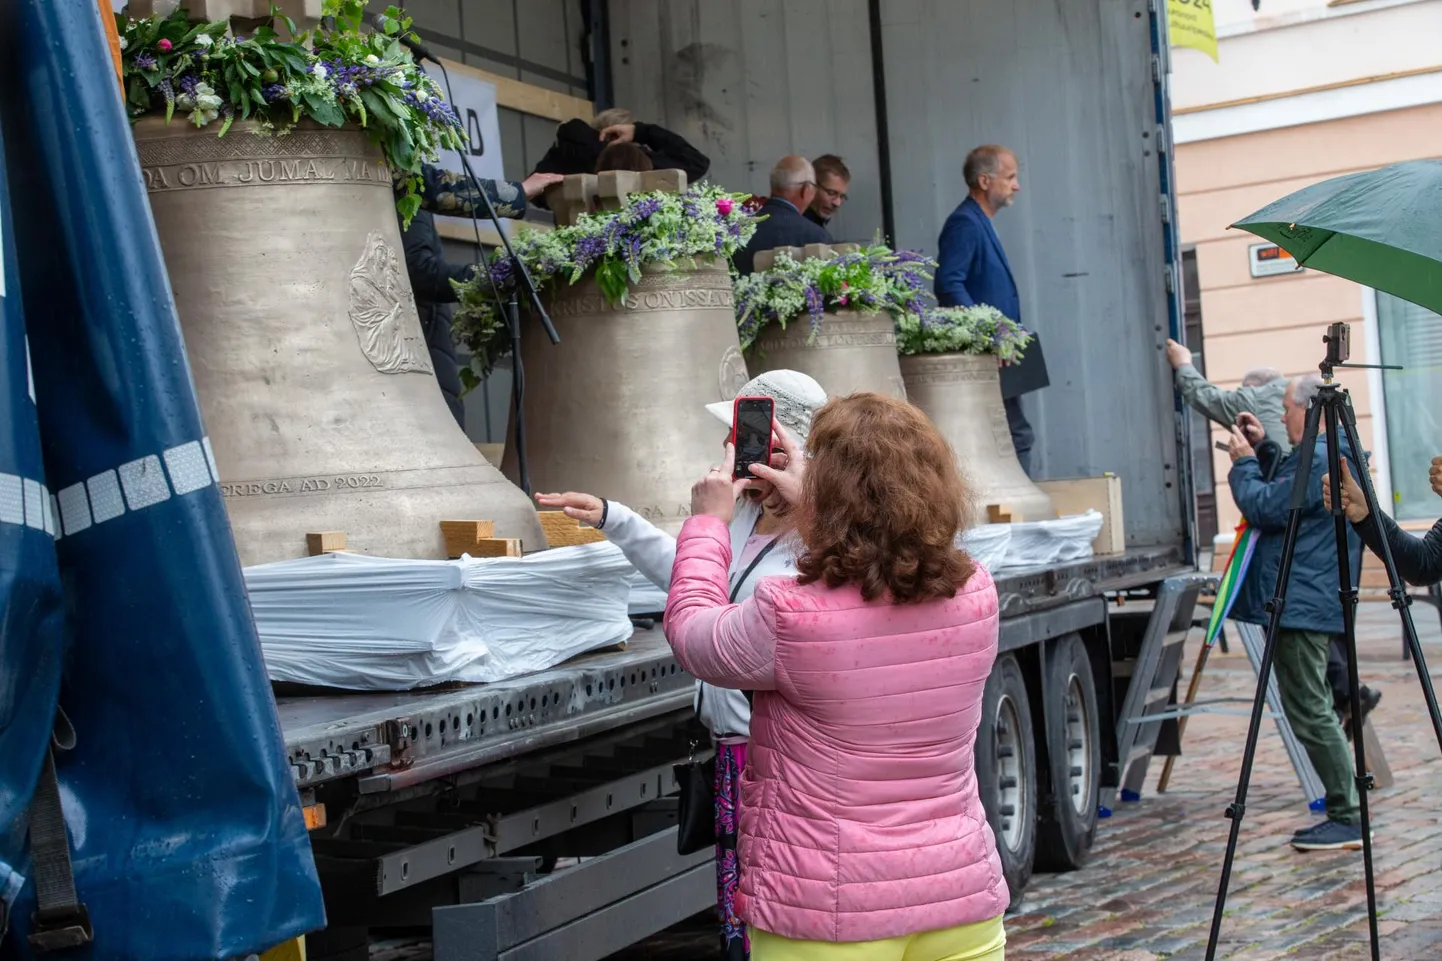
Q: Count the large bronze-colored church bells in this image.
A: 4